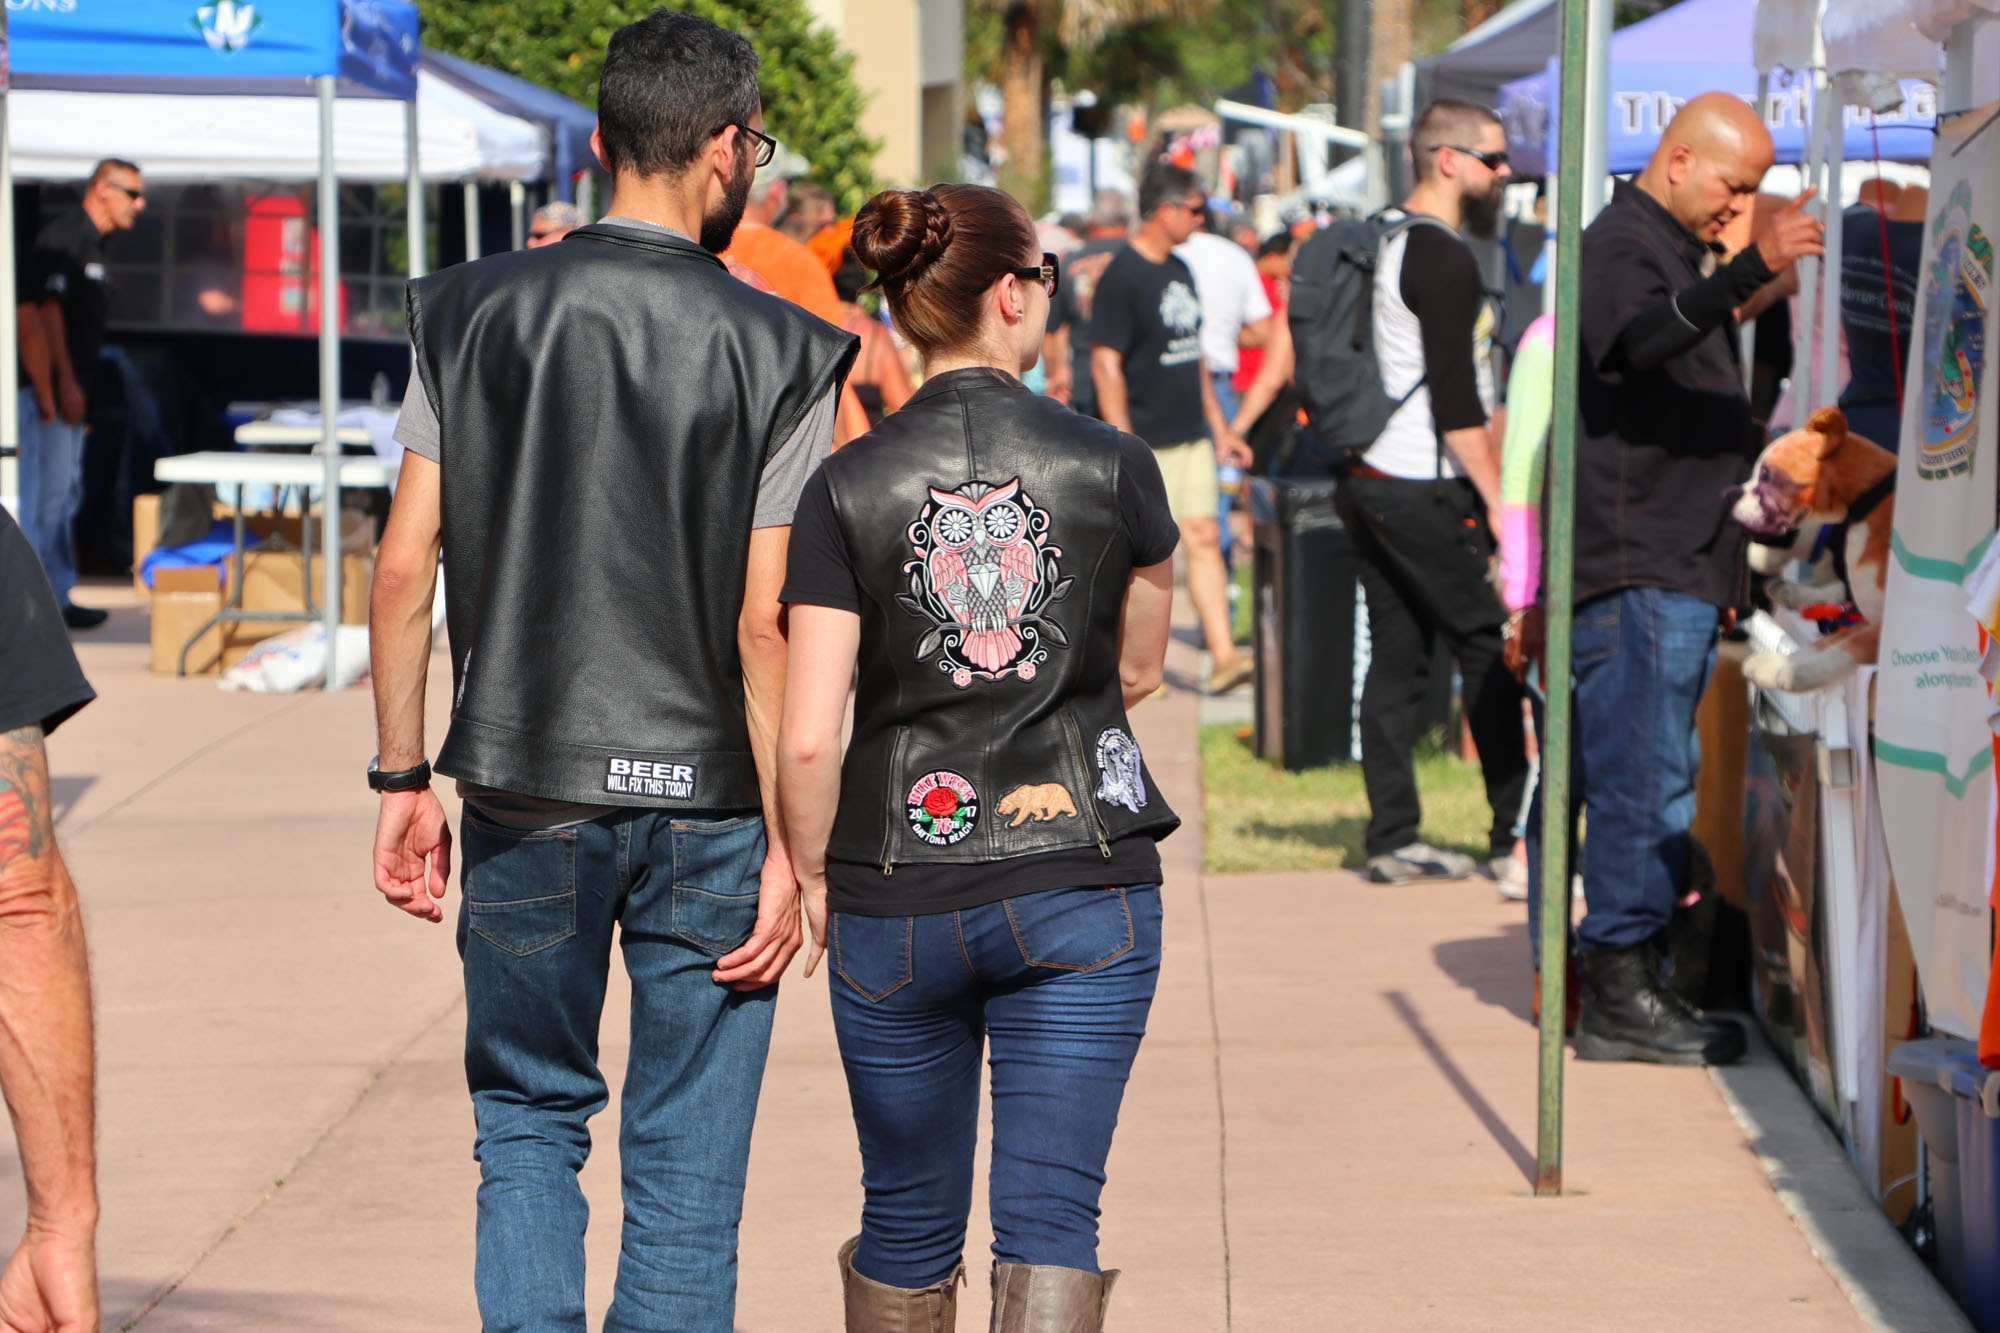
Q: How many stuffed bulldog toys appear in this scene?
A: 1